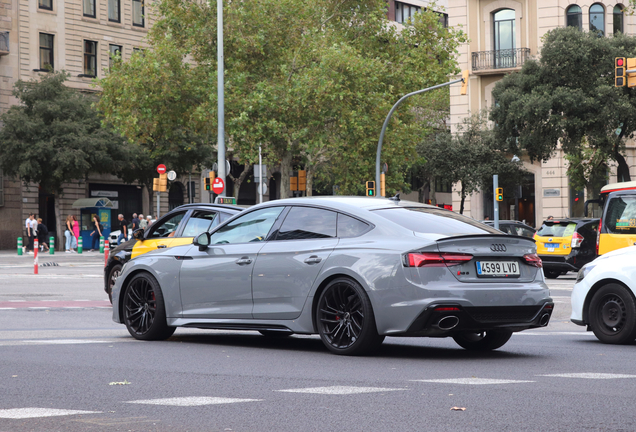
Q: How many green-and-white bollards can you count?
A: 4